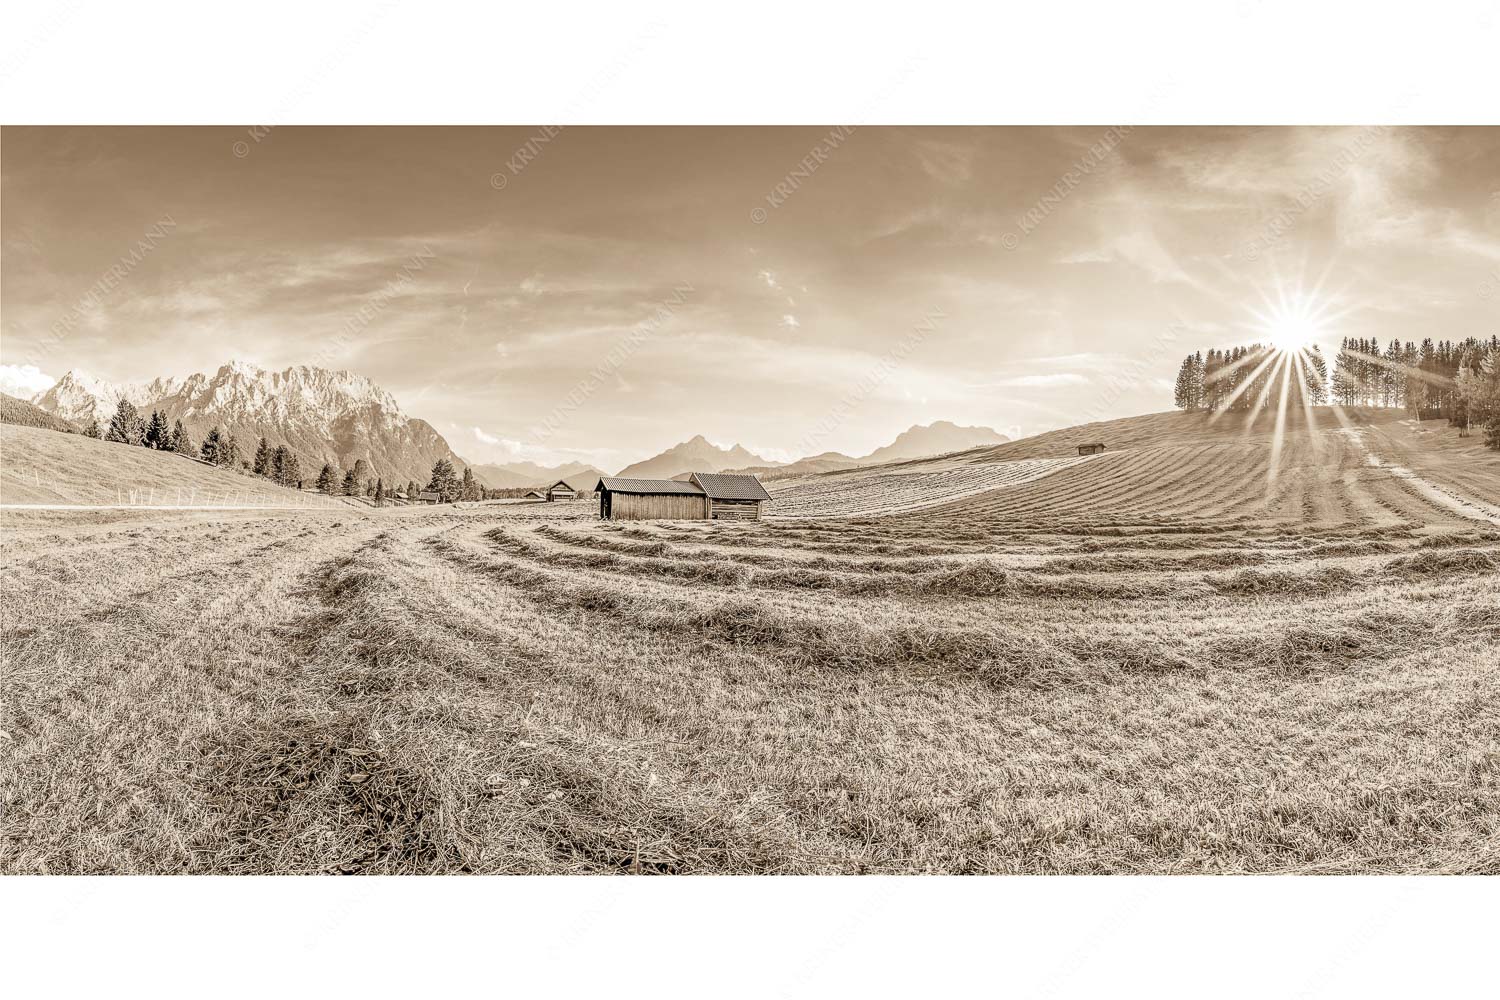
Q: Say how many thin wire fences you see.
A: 1